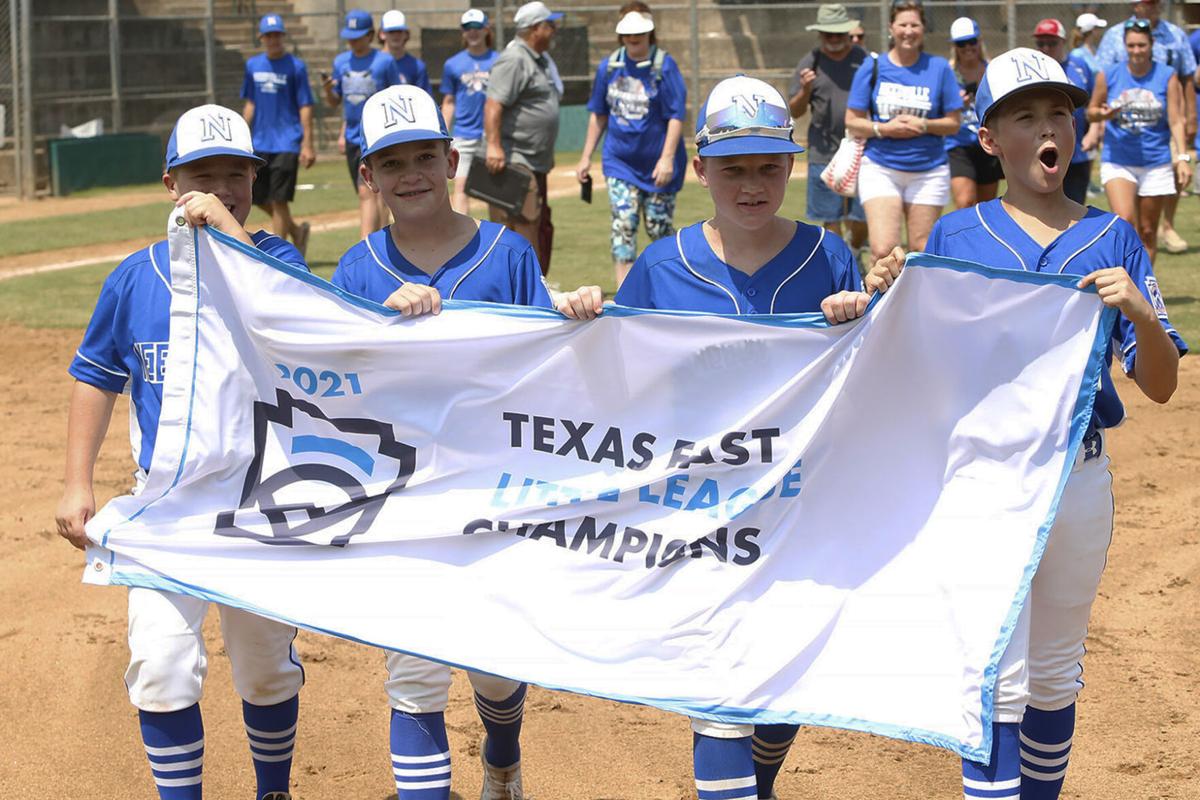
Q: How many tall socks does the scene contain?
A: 8